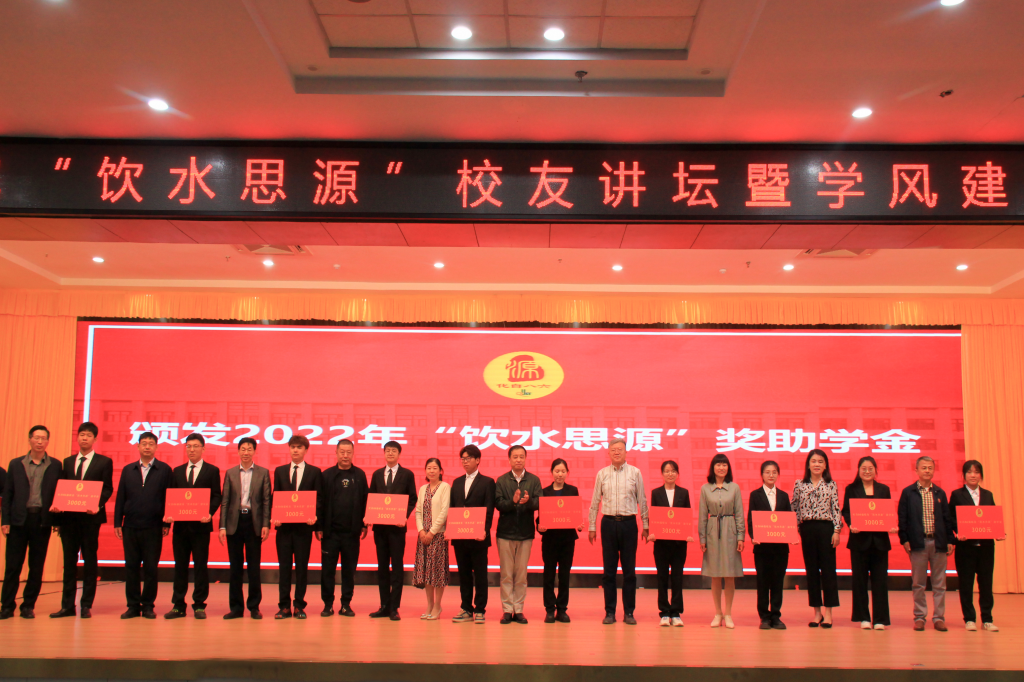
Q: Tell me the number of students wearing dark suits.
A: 10